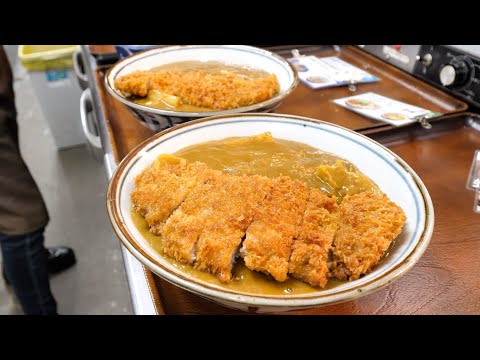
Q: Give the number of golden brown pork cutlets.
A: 2